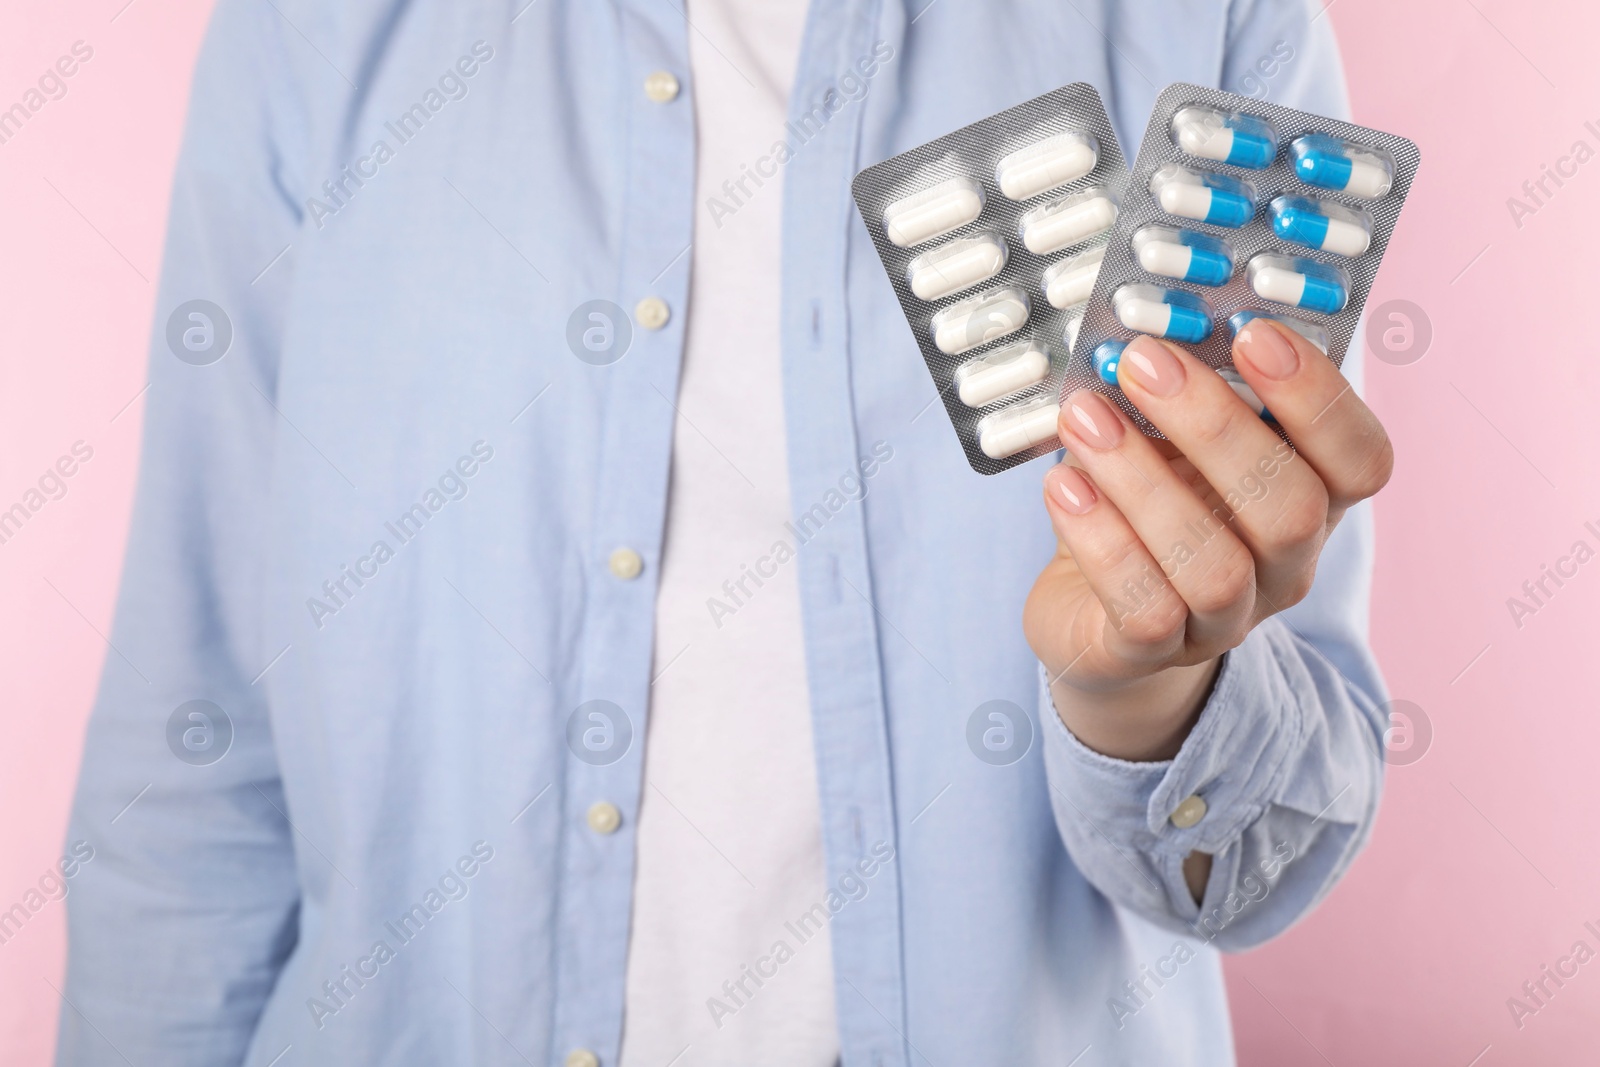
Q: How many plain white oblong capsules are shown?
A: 9